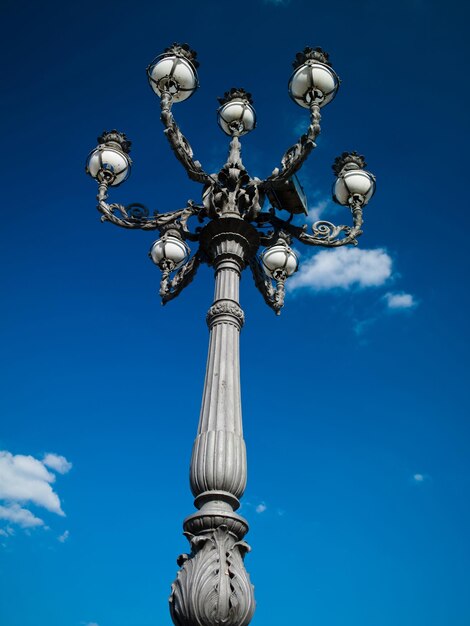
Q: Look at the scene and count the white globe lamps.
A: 7